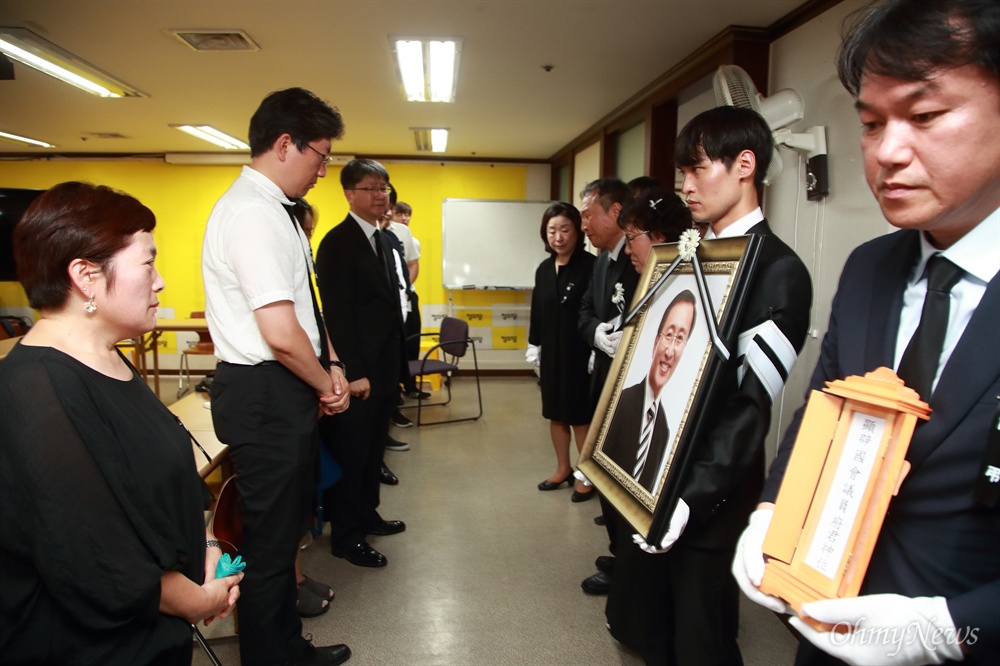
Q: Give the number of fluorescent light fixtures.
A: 5